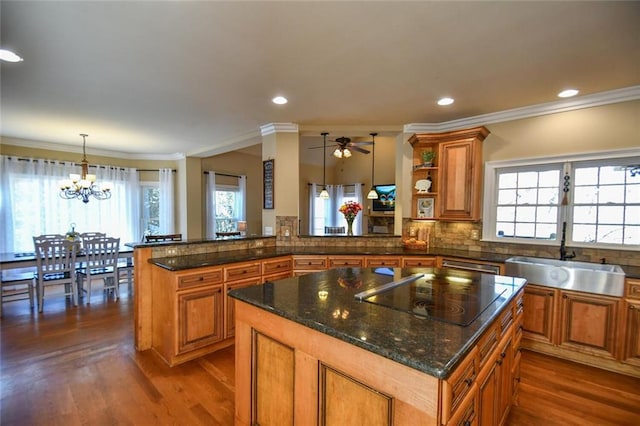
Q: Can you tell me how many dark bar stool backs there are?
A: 3